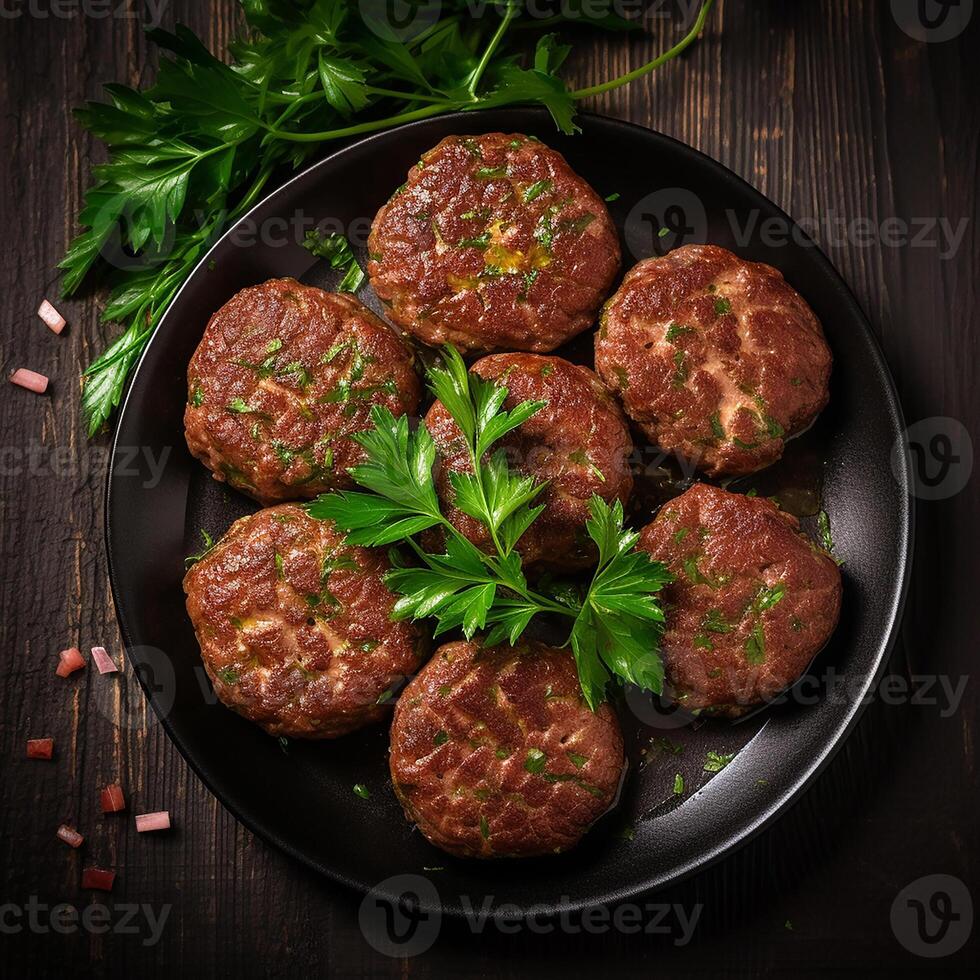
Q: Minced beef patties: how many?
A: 7